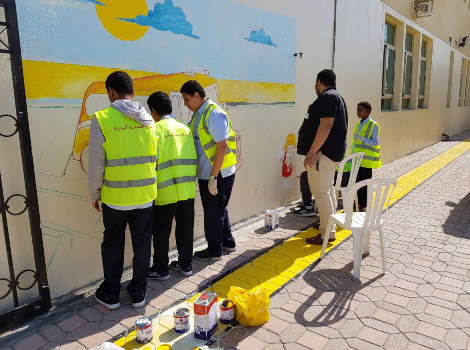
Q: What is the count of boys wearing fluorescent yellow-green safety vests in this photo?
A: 4